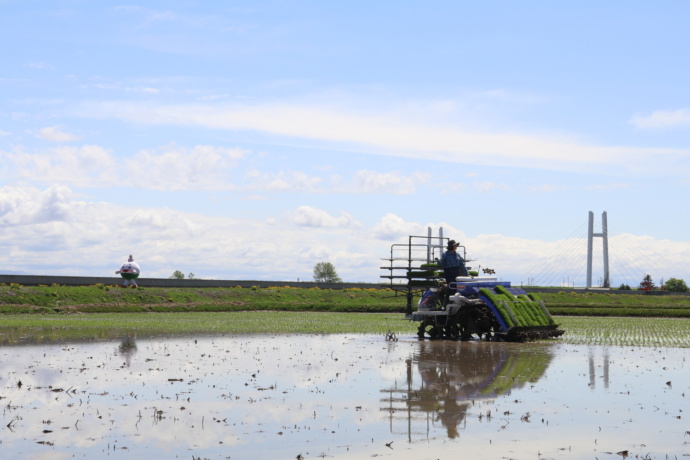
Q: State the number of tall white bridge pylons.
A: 2